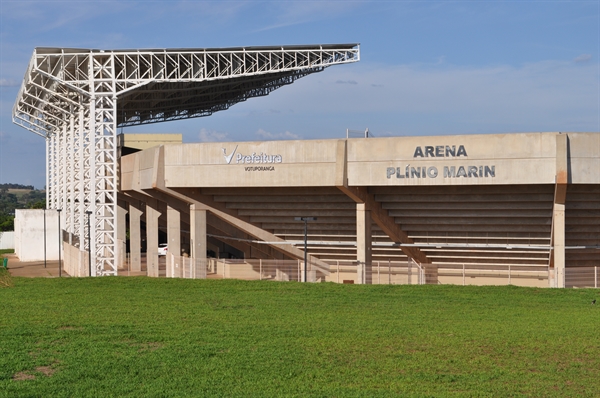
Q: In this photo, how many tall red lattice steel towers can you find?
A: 0